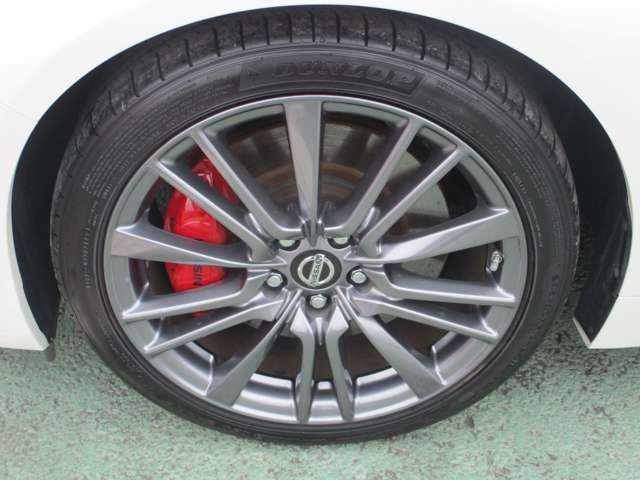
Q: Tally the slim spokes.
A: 10